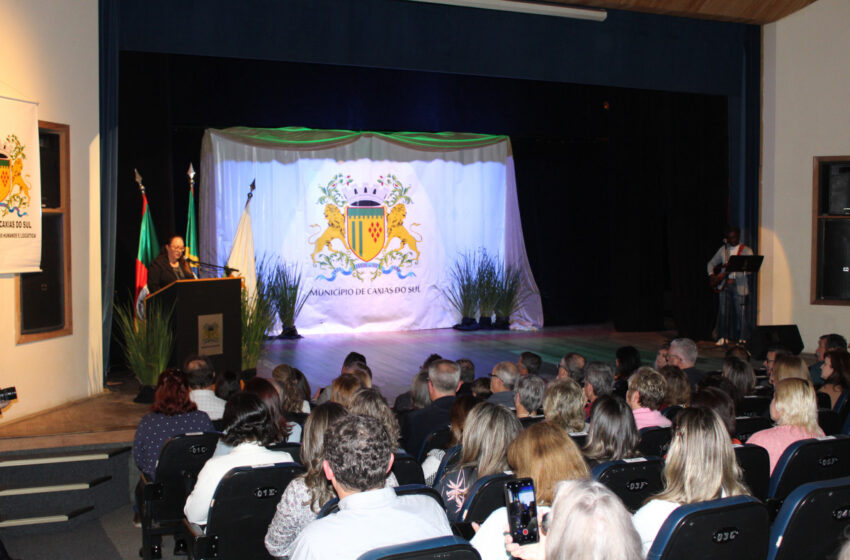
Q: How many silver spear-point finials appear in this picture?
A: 3